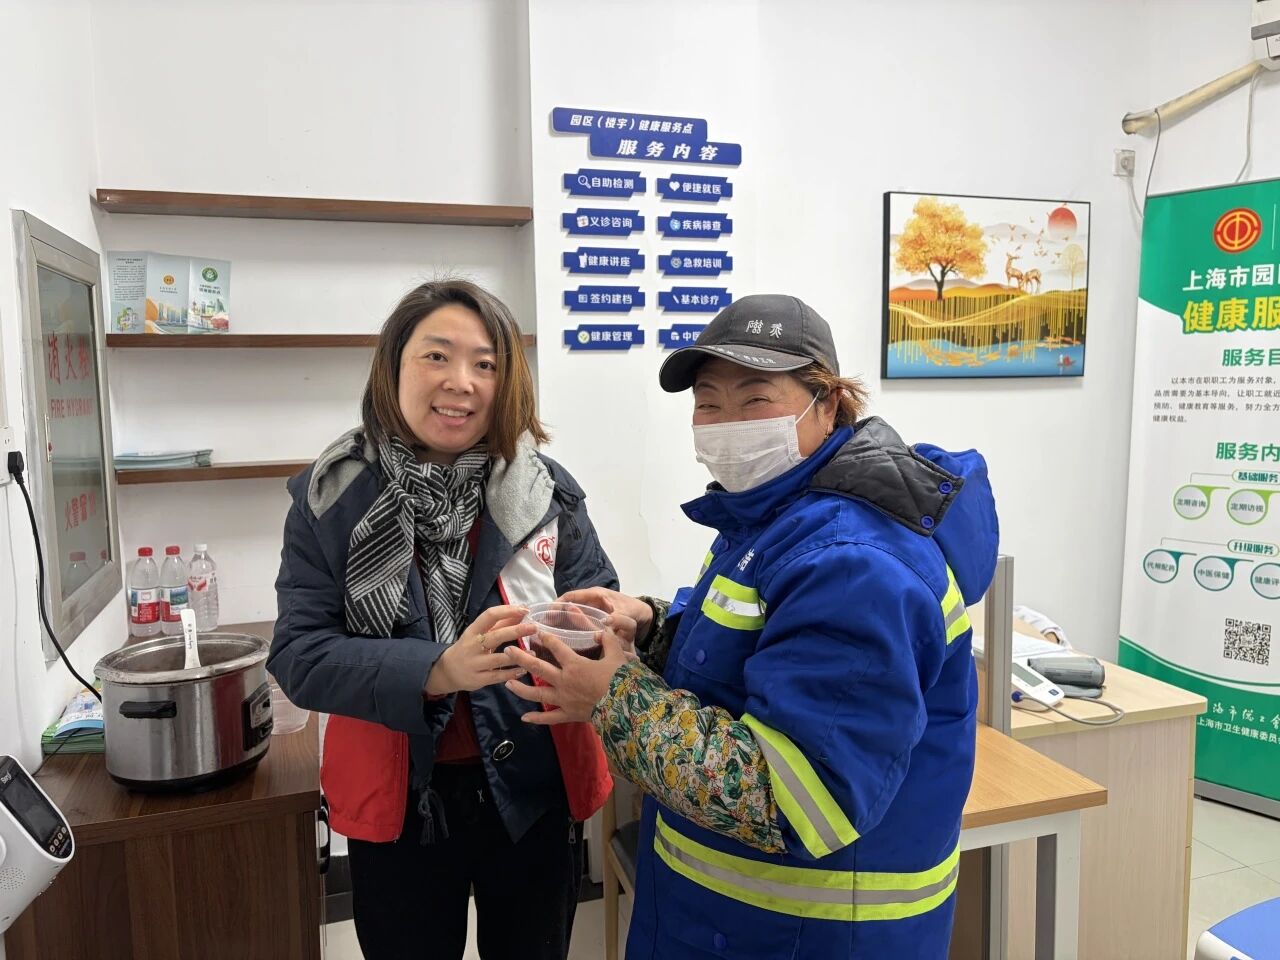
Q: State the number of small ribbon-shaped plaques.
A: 10